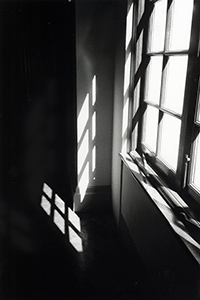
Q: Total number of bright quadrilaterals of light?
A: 12